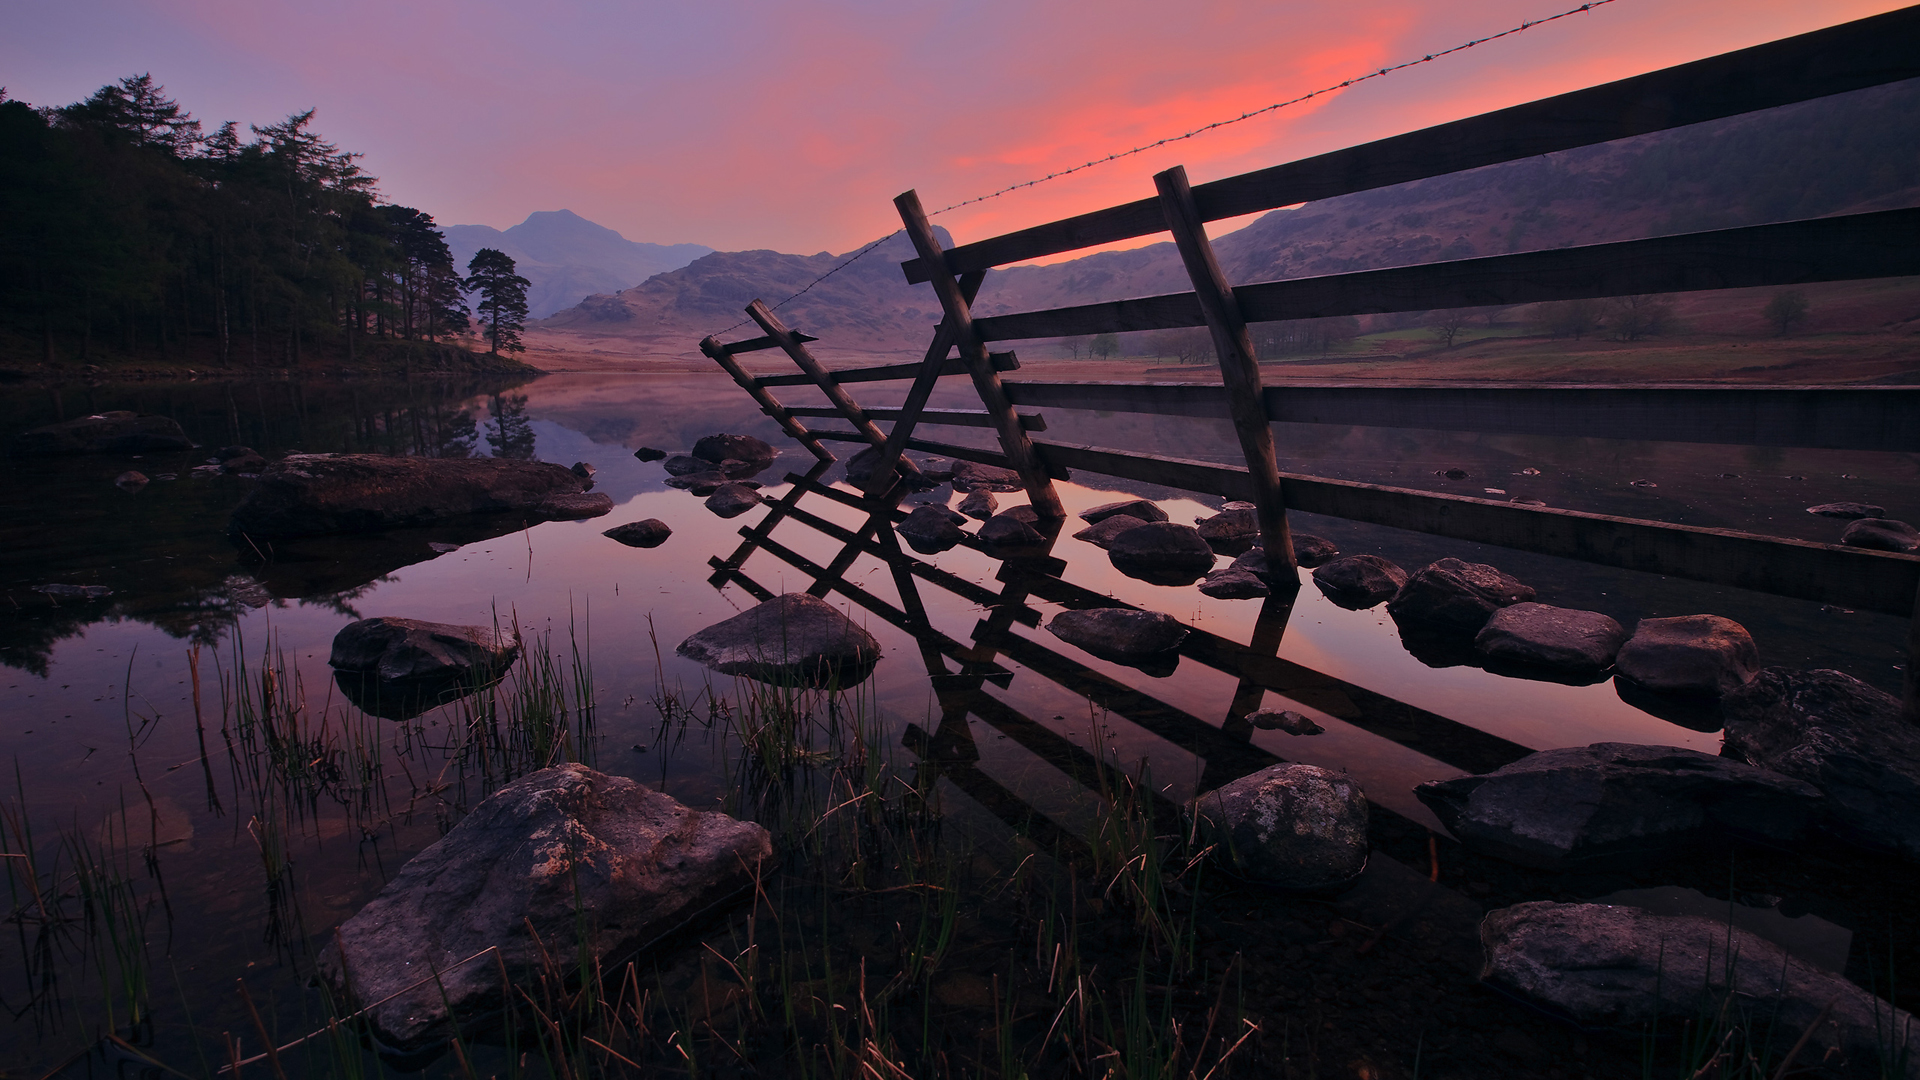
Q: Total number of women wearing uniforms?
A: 0